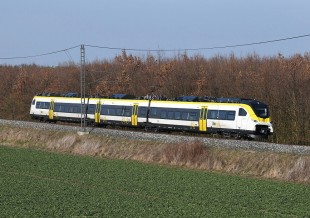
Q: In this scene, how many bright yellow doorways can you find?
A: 4